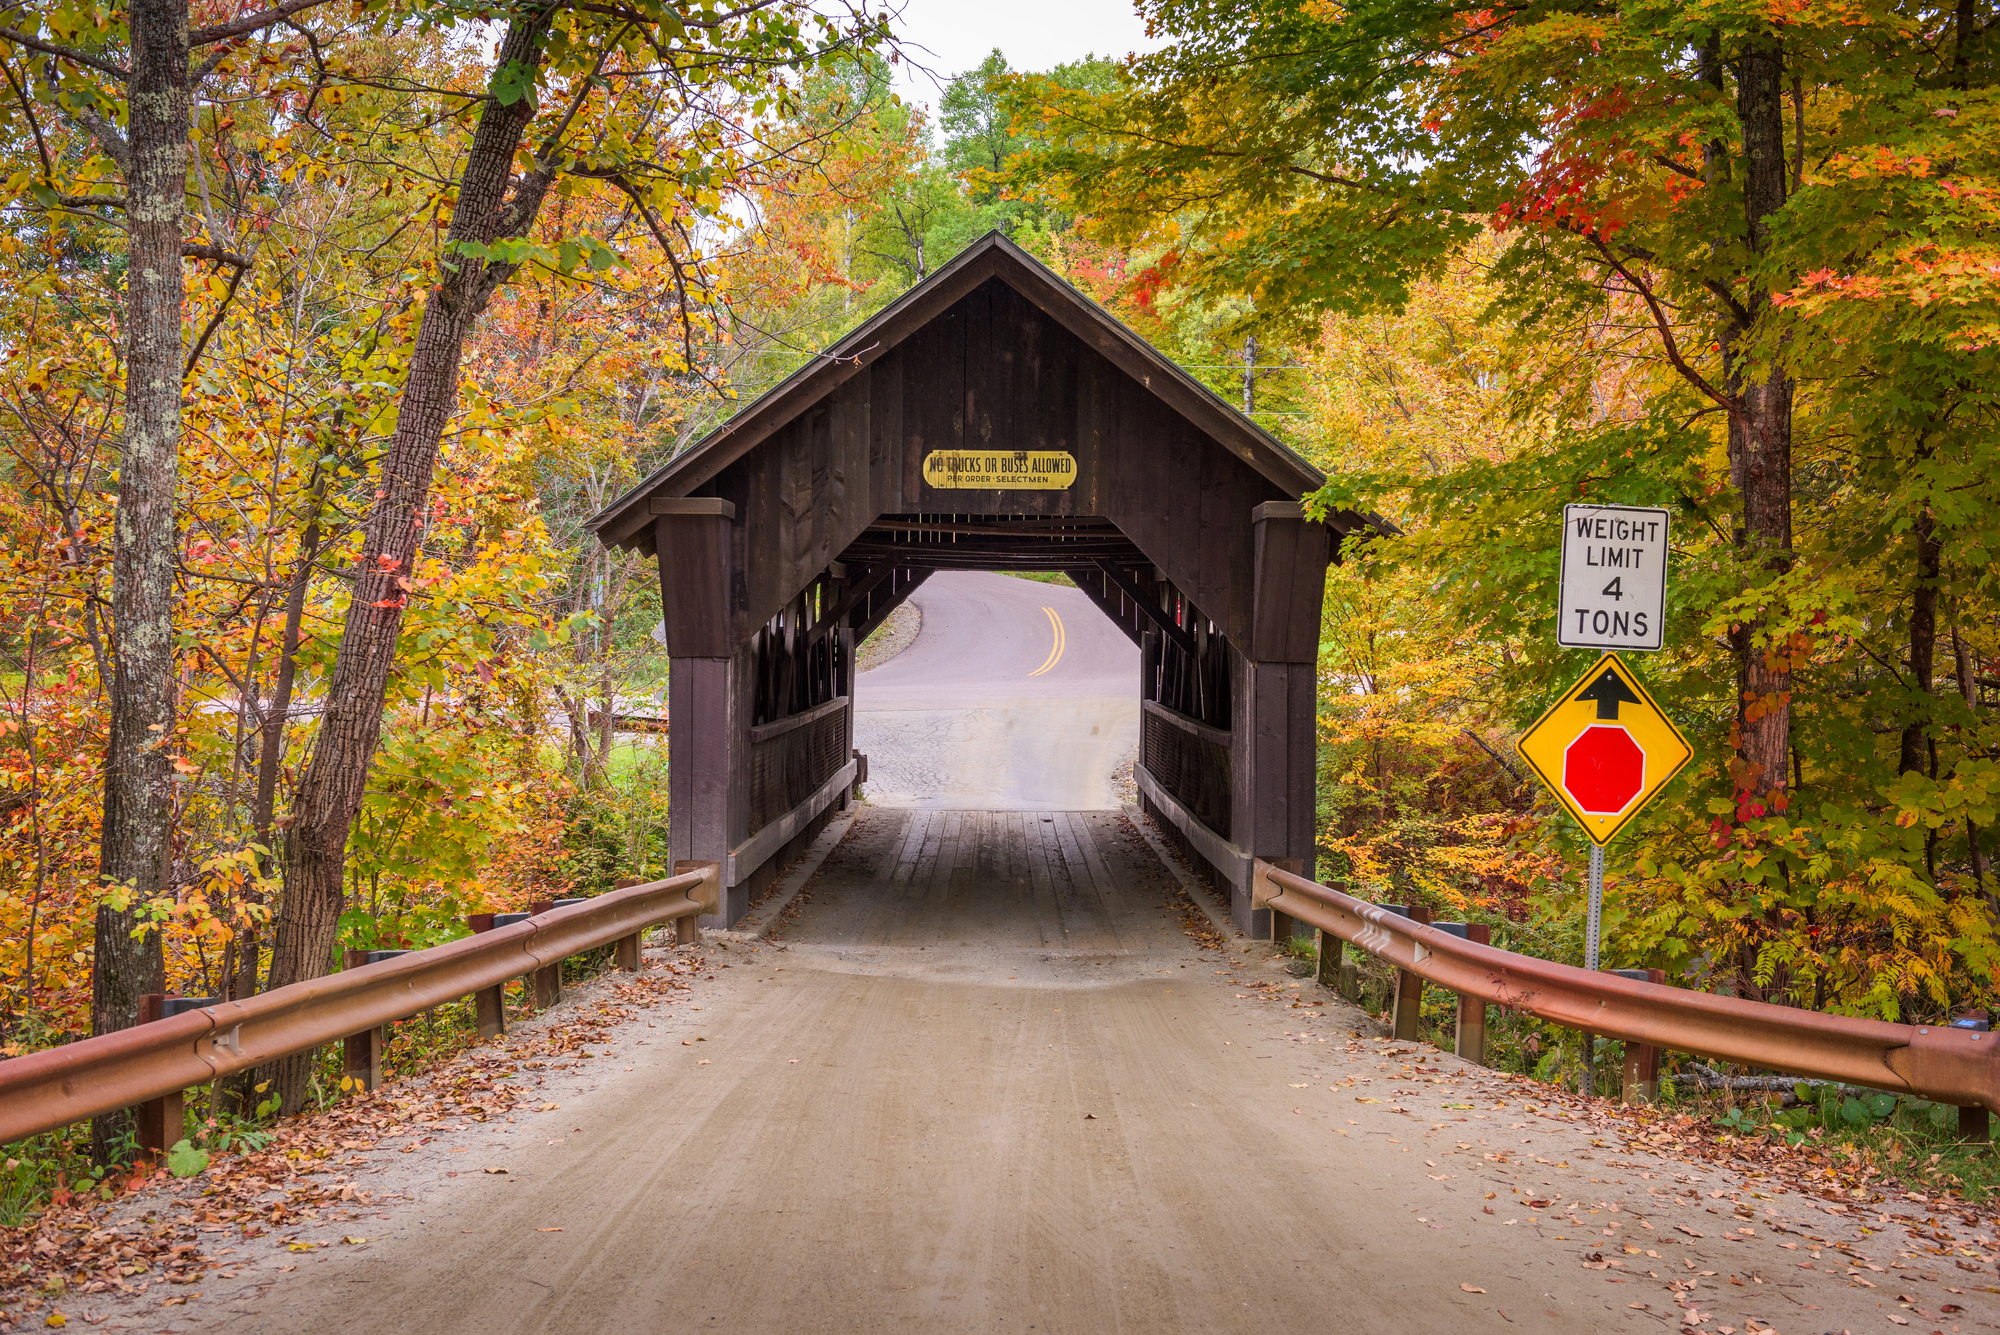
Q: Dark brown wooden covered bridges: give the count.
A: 1